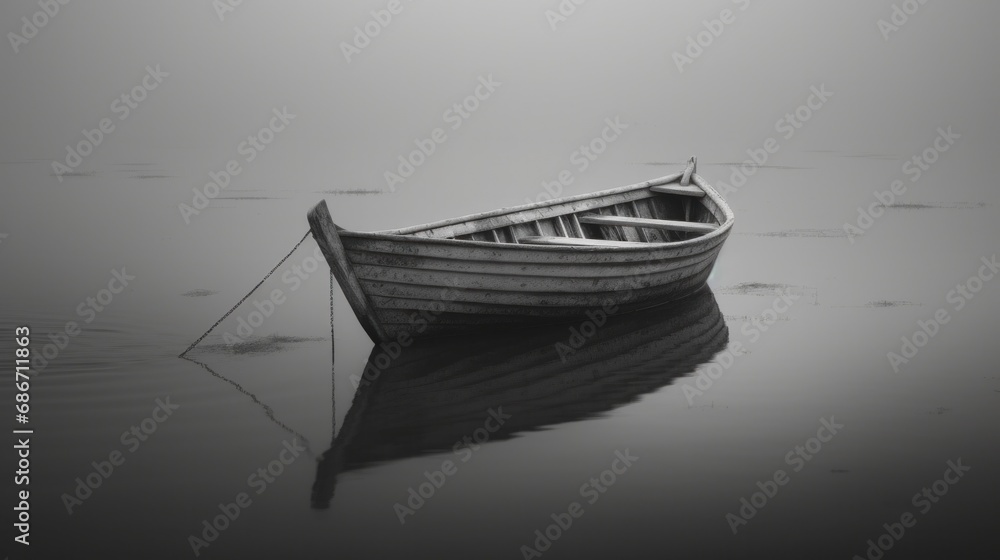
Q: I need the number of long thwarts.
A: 2